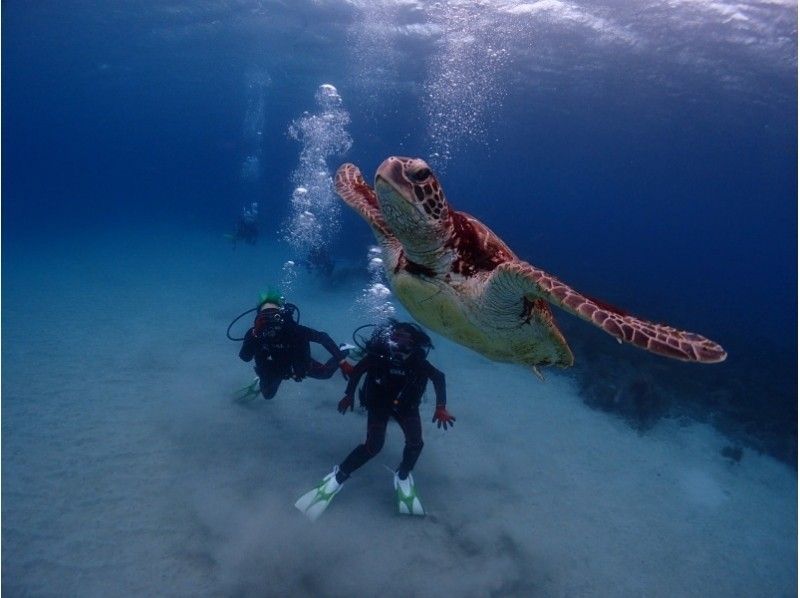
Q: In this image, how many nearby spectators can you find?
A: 2